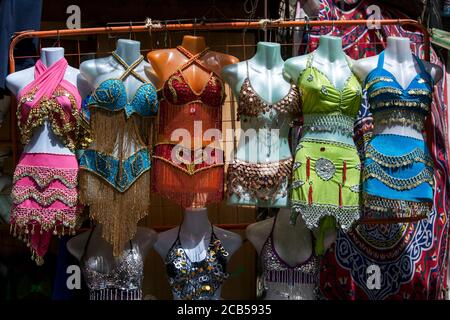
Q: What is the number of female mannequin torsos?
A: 9